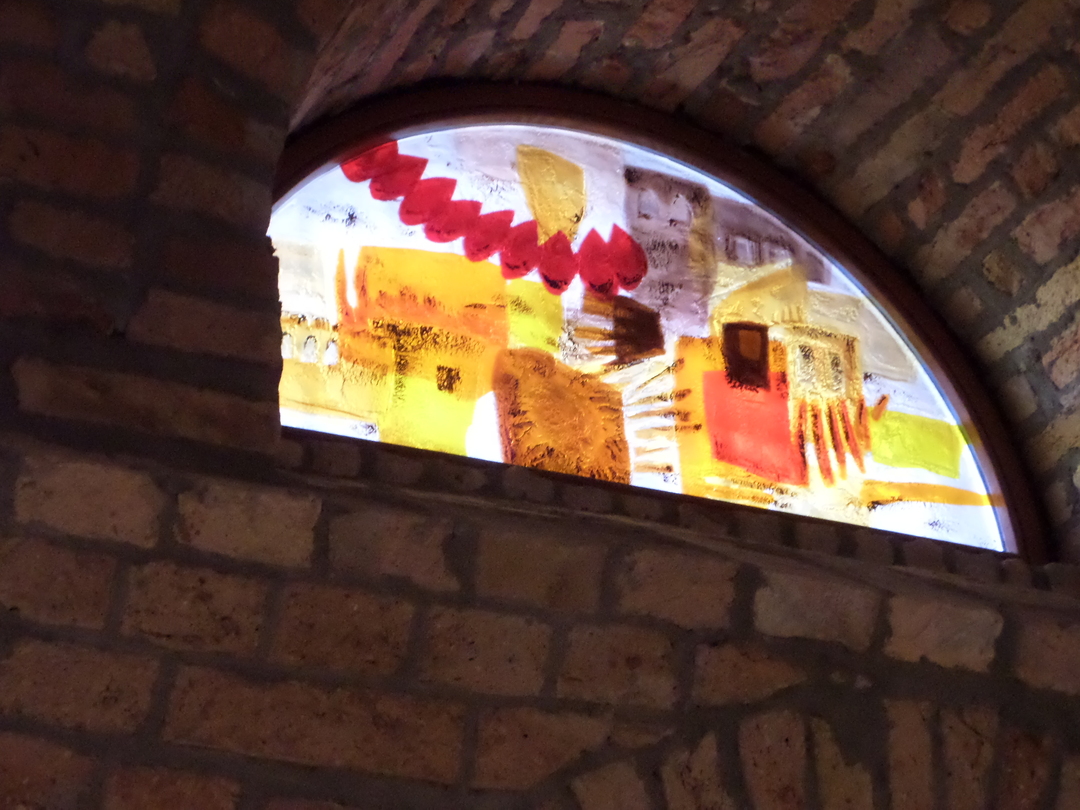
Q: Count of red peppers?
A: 9